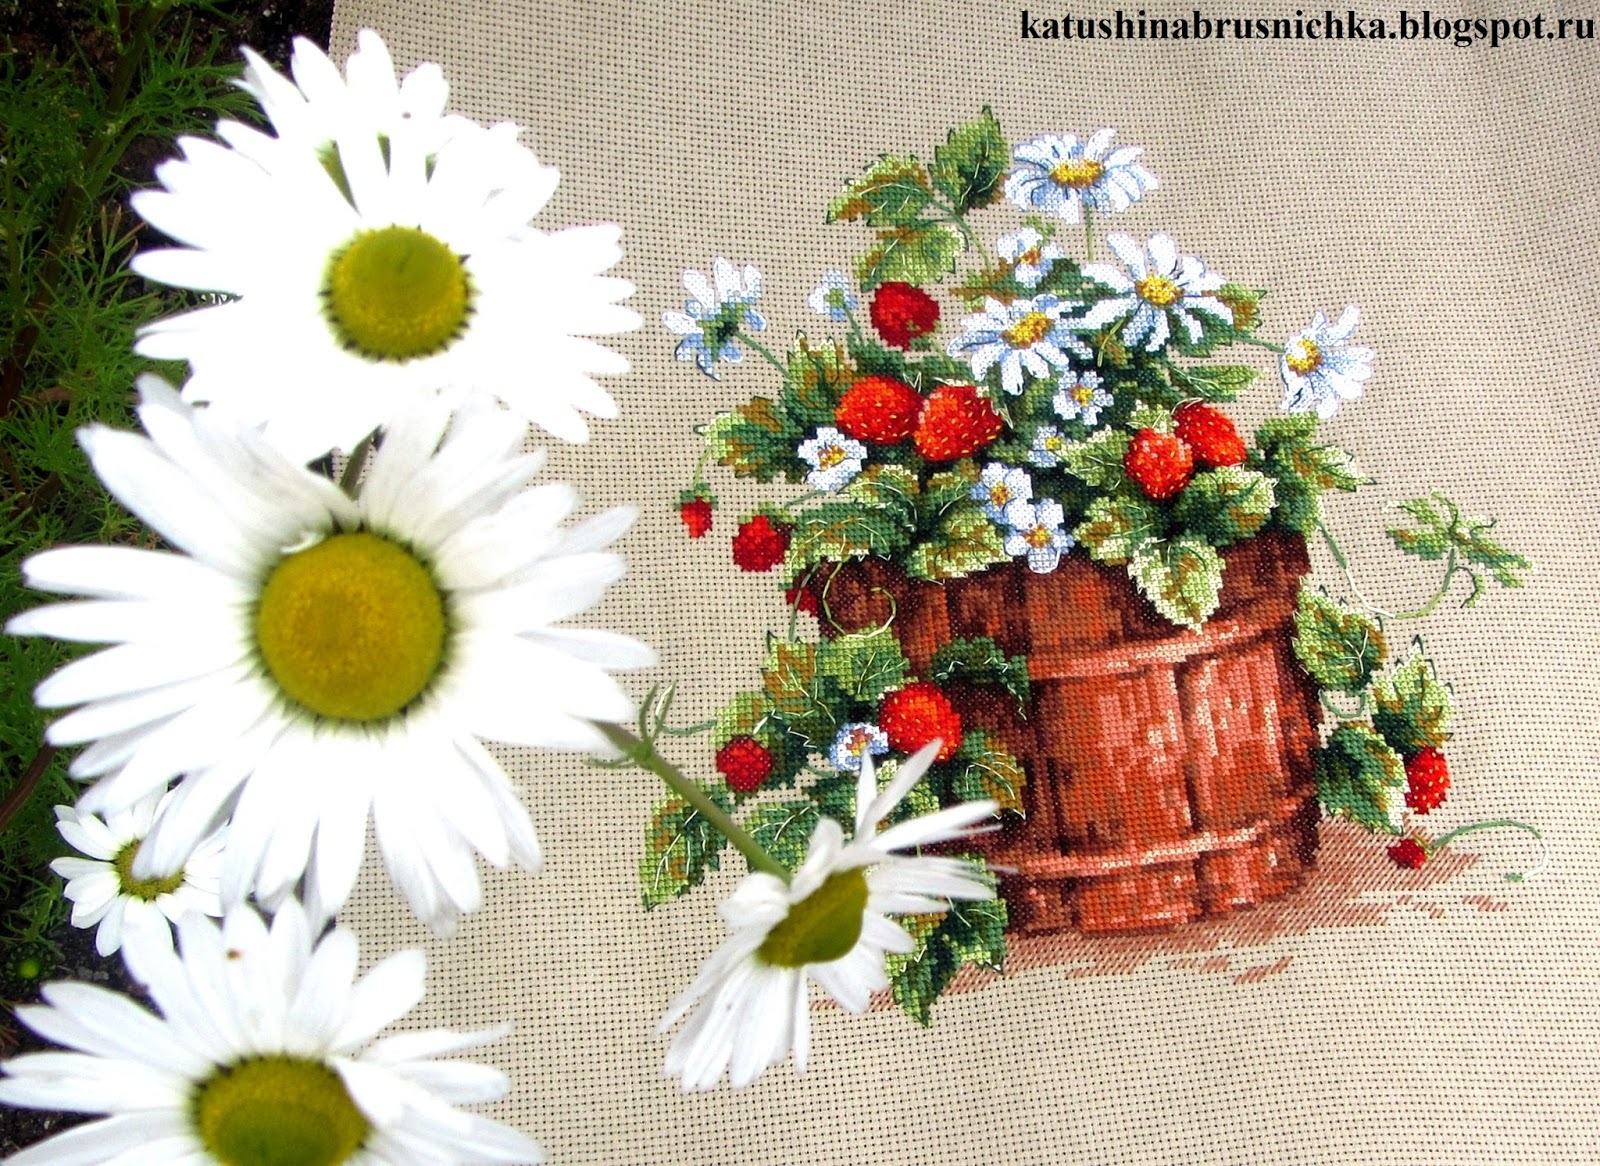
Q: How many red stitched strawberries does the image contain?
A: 12